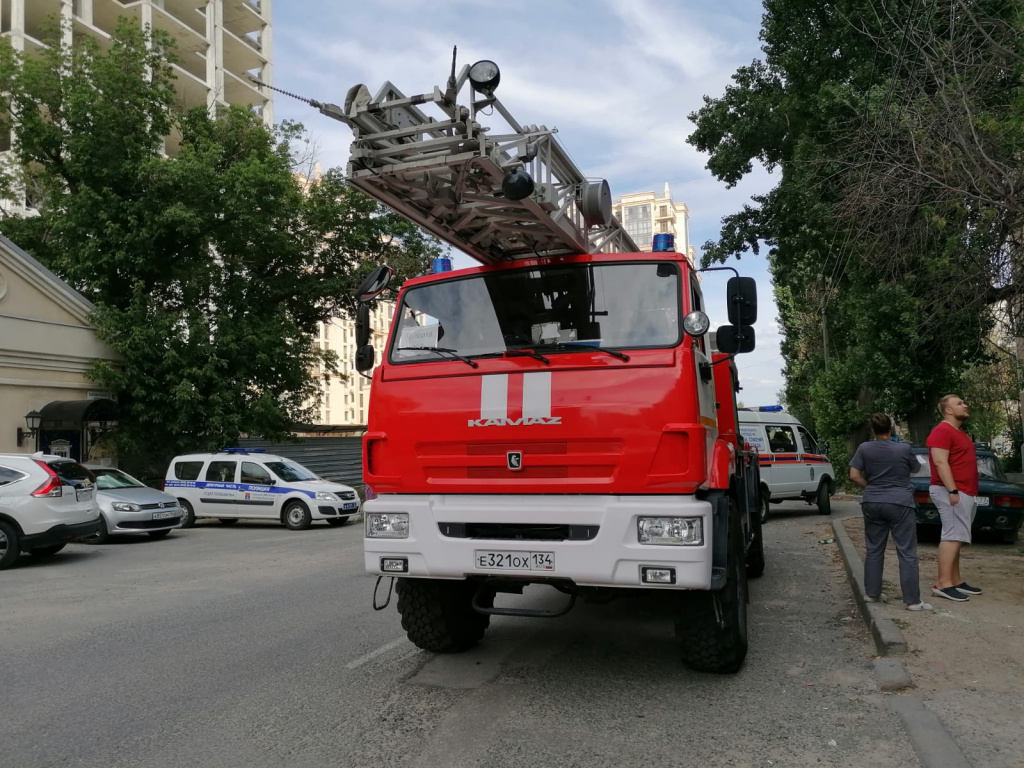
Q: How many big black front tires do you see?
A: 2